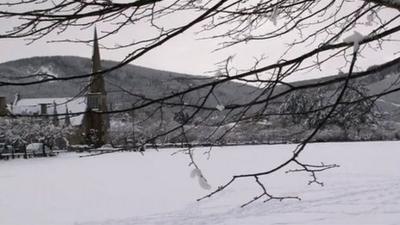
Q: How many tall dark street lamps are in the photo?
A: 0